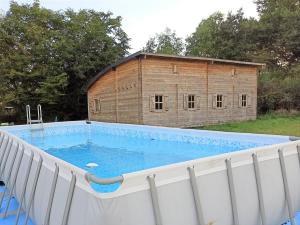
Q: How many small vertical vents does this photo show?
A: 2